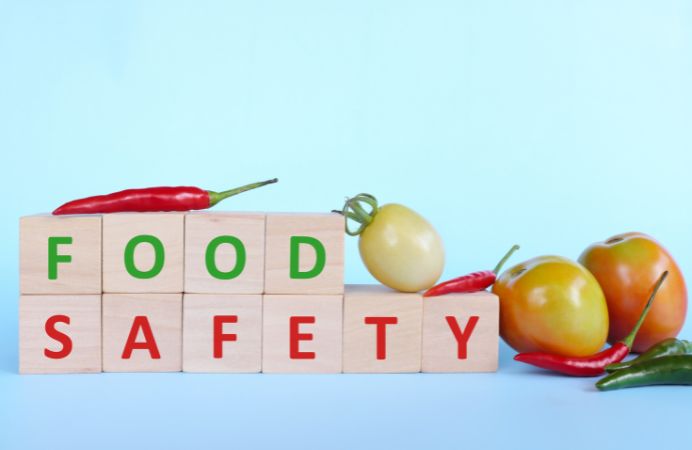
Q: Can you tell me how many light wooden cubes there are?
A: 10